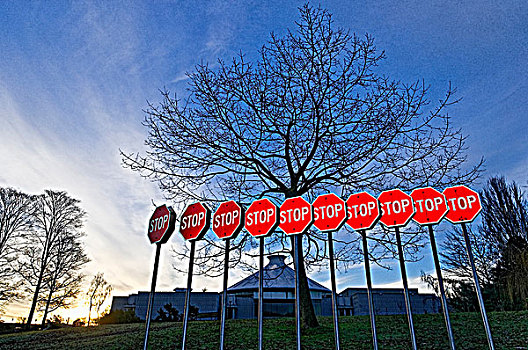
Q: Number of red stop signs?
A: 10